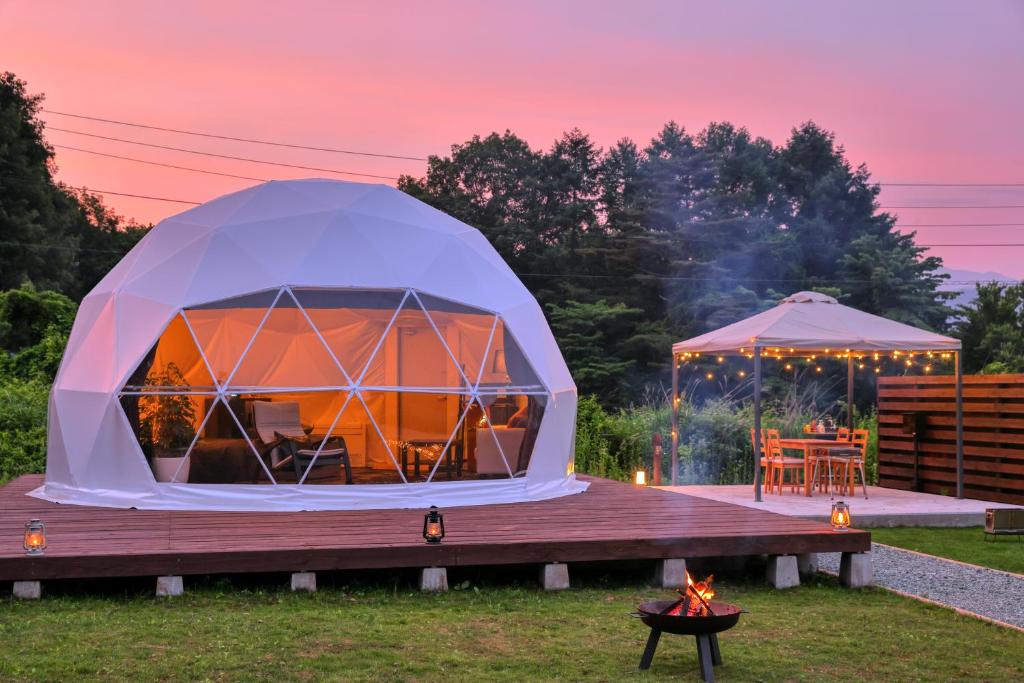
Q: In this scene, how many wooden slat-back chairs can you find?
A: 4